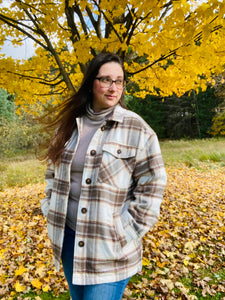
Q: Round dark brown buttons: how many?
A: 6